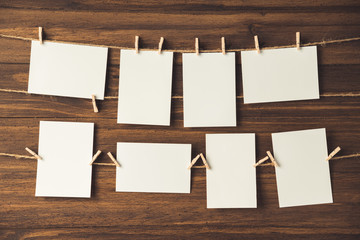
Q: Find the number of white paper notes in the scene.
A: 8